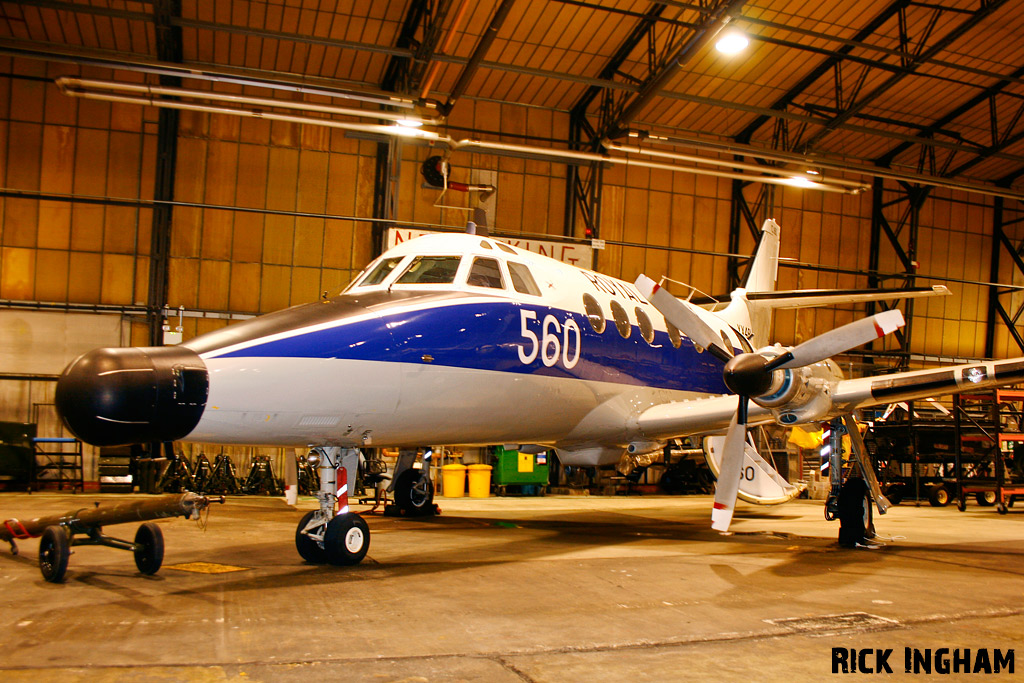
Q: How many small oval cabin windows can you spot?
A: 6